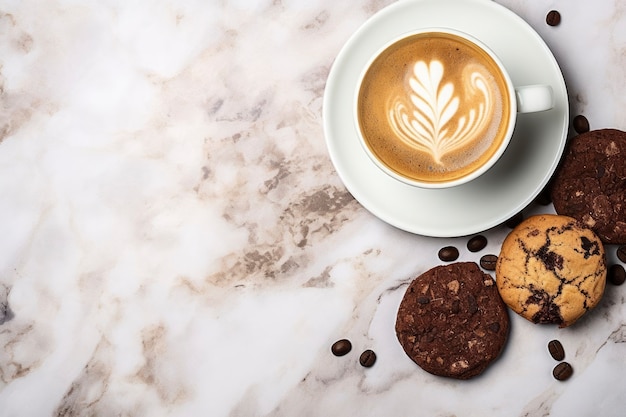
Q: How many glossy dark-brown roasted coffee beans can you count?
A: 13